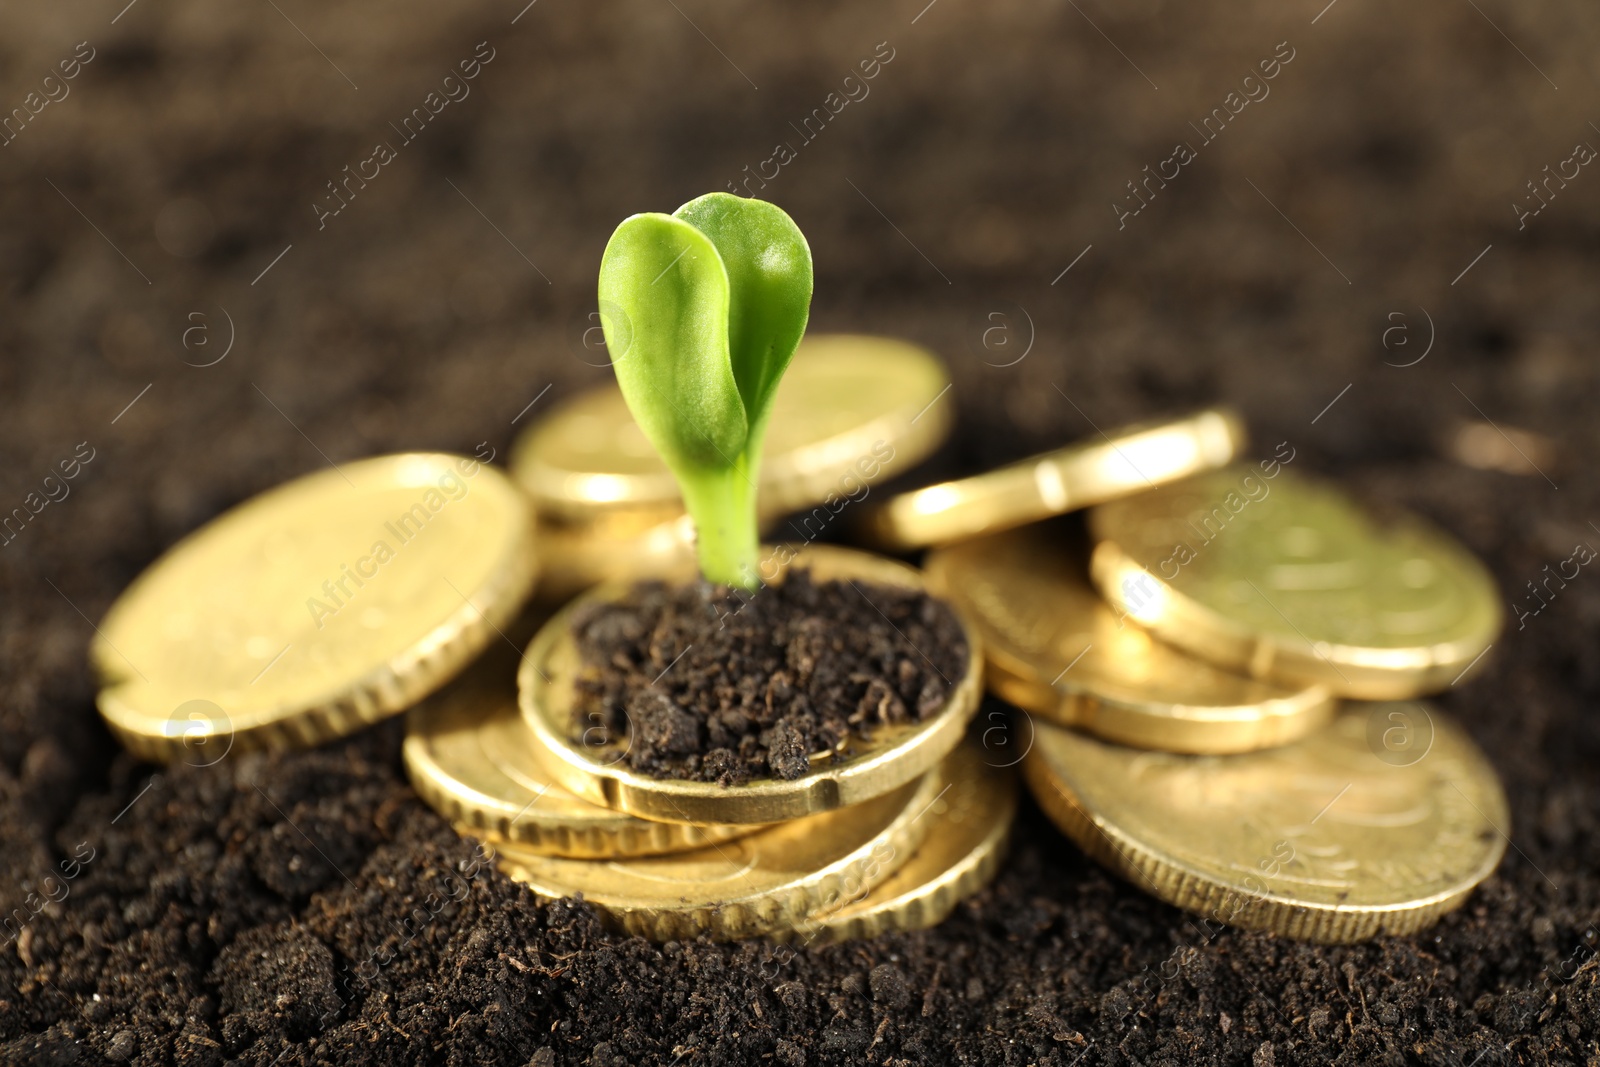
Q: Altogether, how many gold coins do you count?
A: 11